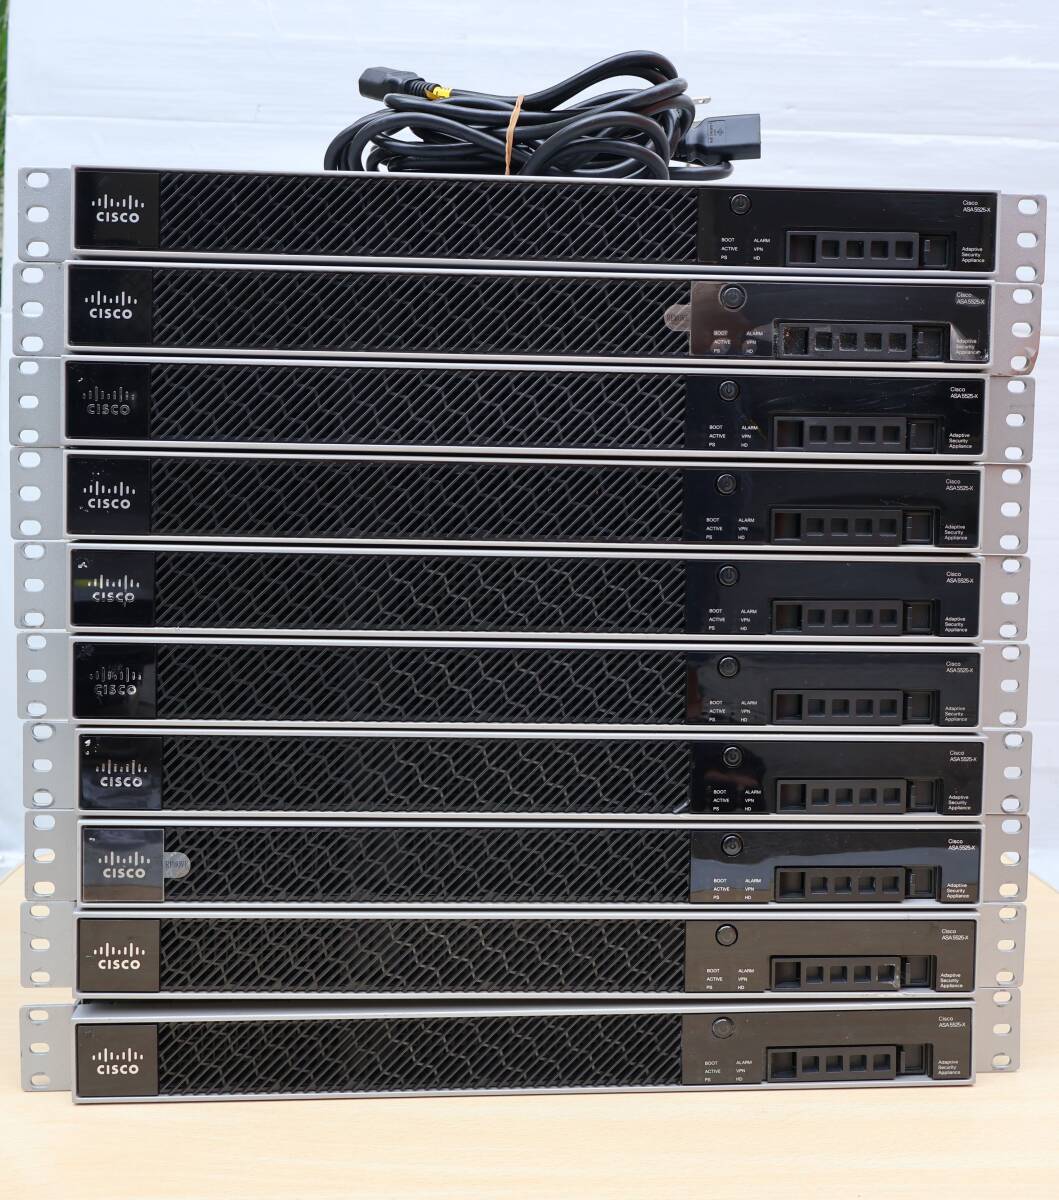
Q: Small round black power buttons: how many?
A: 10